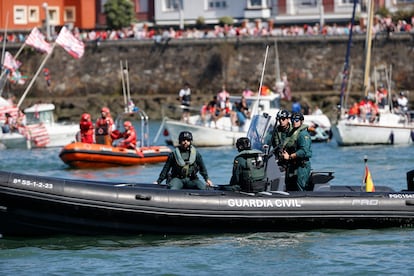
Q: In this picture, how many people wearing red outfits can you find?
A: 3